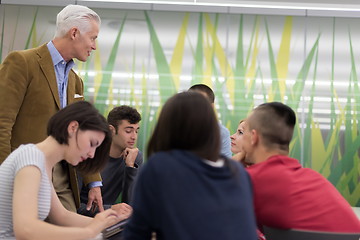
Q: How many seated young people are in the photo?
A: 6